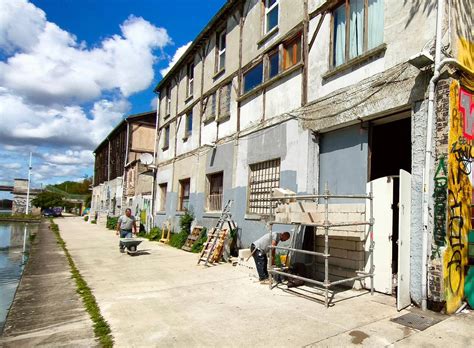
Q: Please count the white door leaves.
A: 2